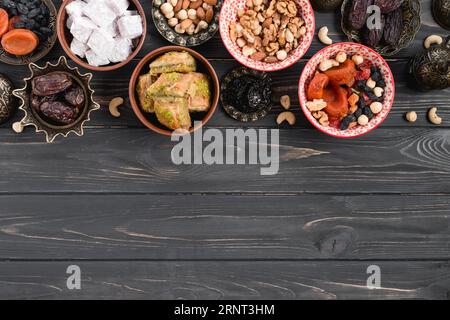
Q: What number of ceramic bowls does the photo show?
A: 4